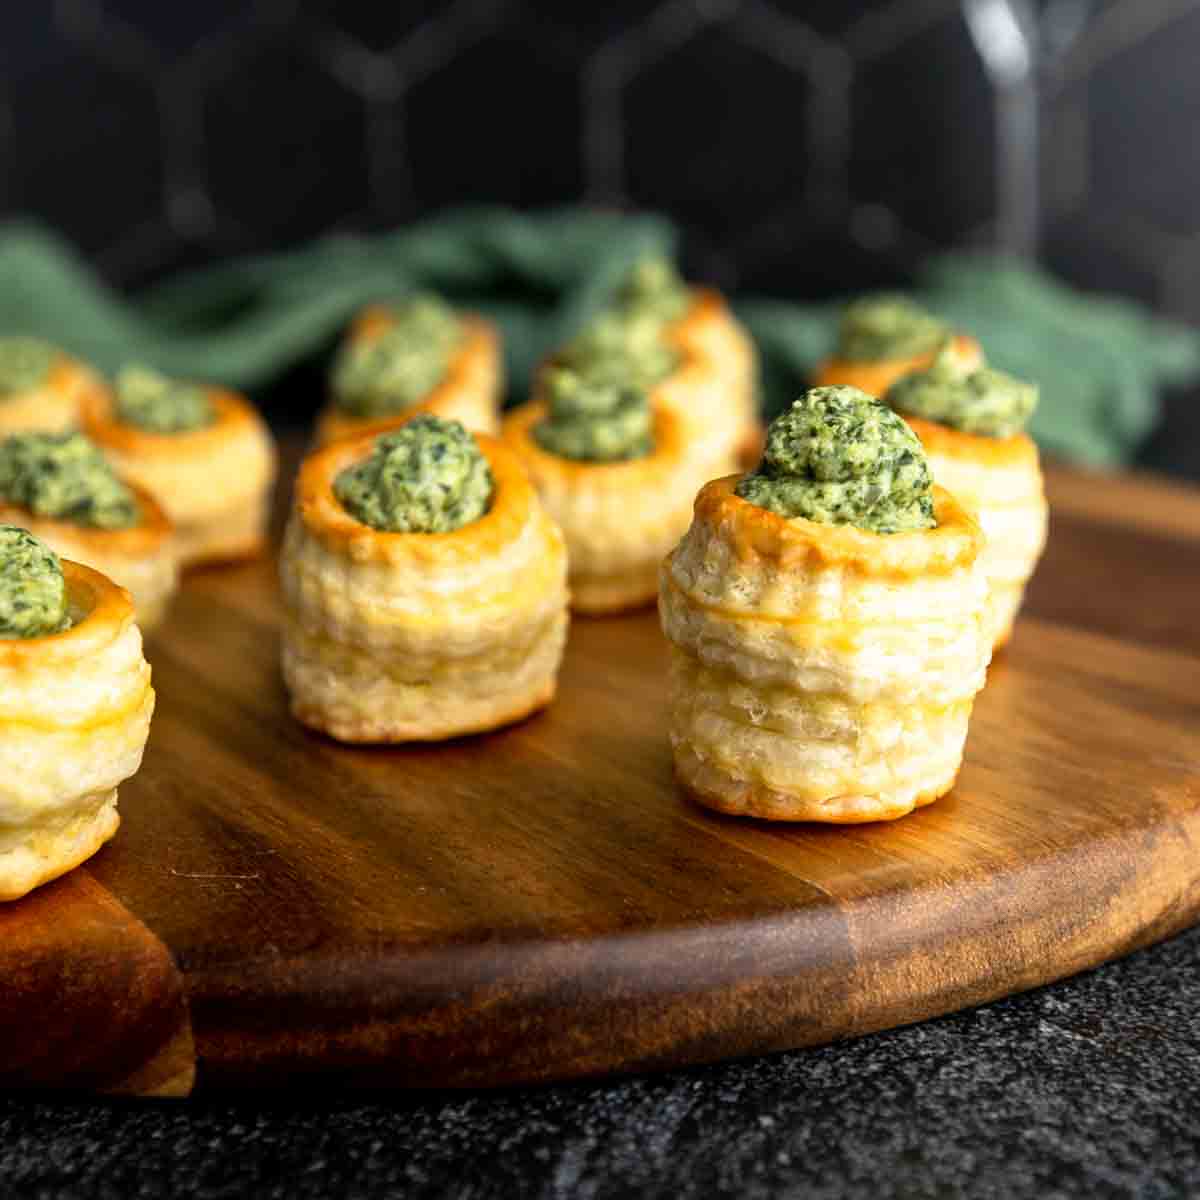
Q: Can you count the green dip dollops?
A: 12